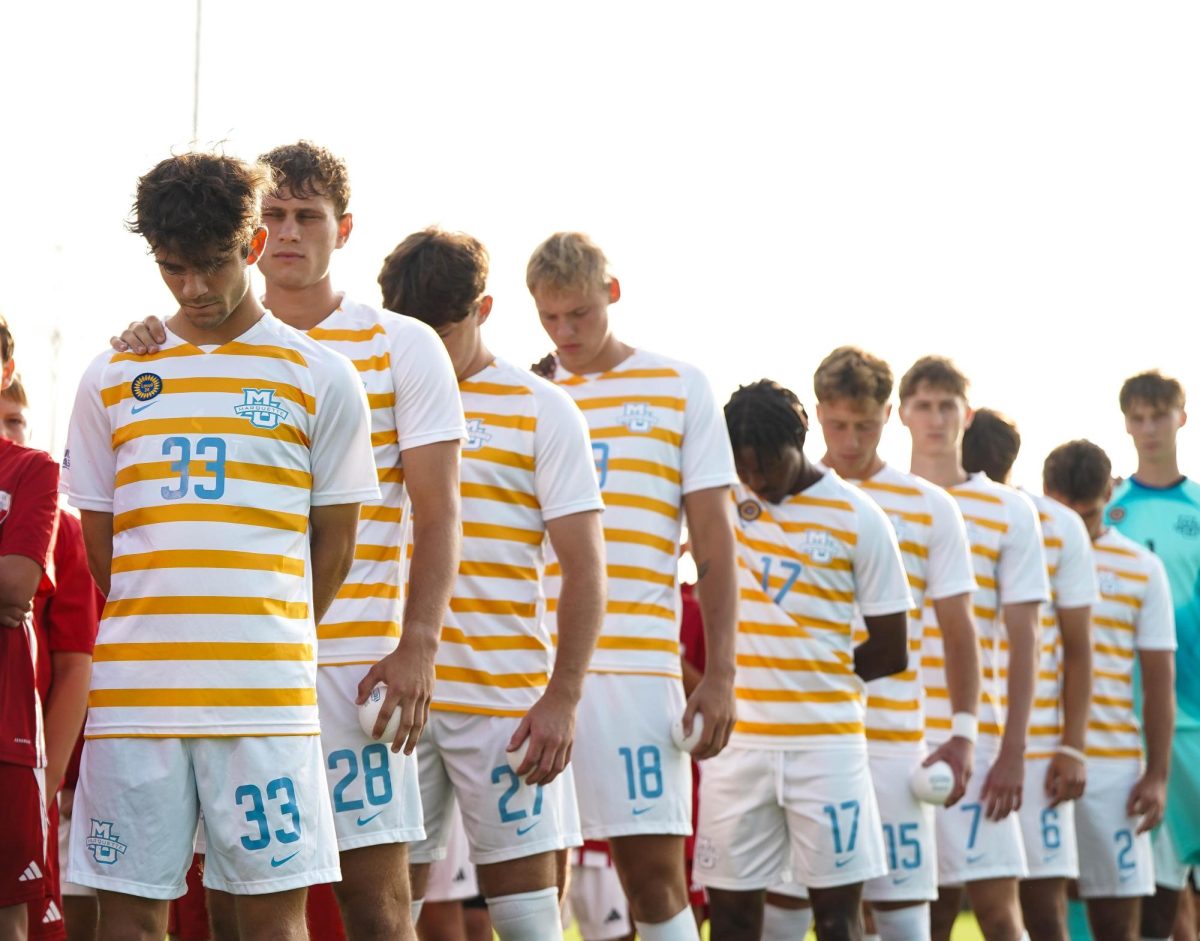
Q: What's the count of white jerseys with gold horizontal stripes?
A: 9